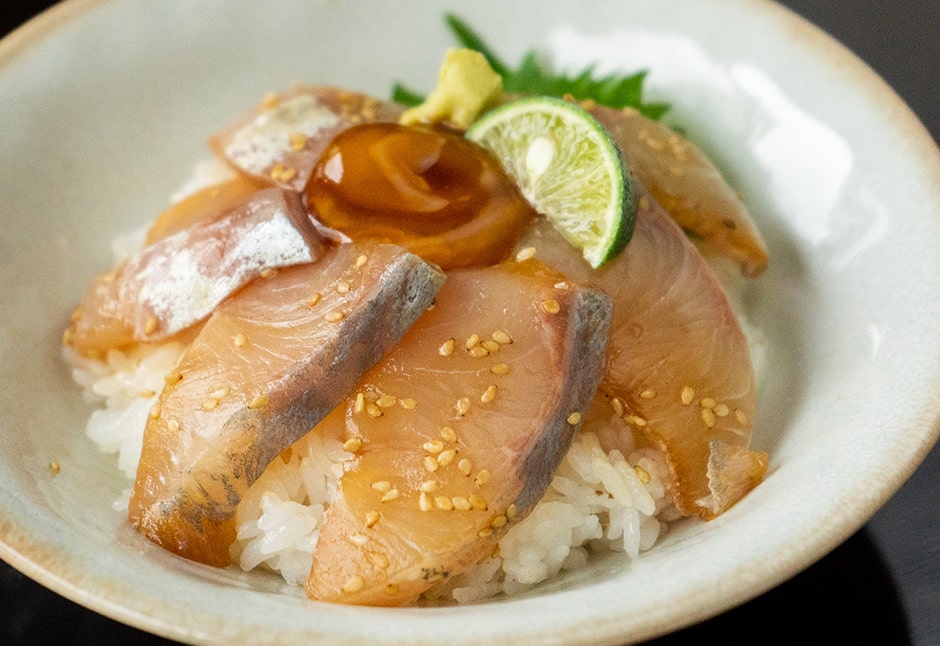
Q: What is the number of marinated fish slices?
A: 7